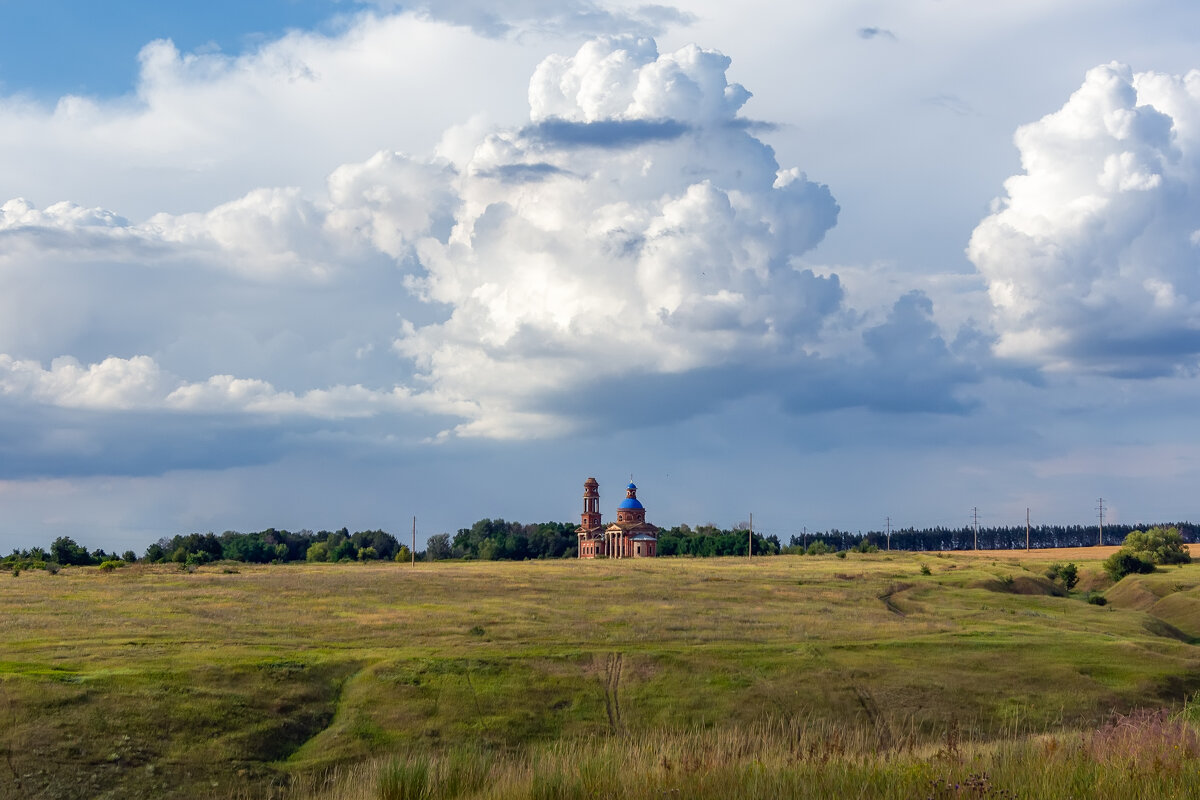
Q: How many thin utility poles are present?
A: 7